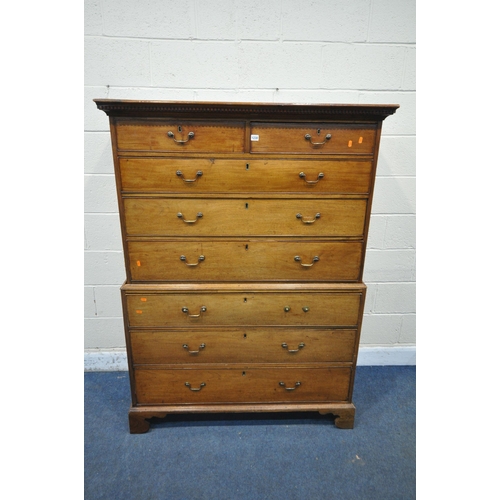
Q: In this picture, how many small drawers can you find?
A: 2